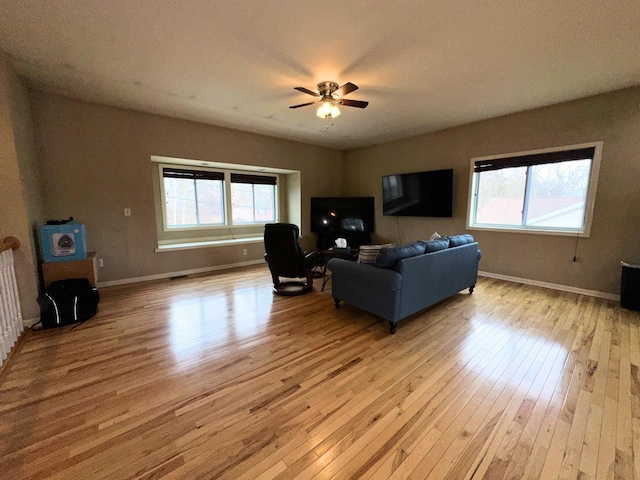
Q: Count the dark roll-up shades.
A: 3